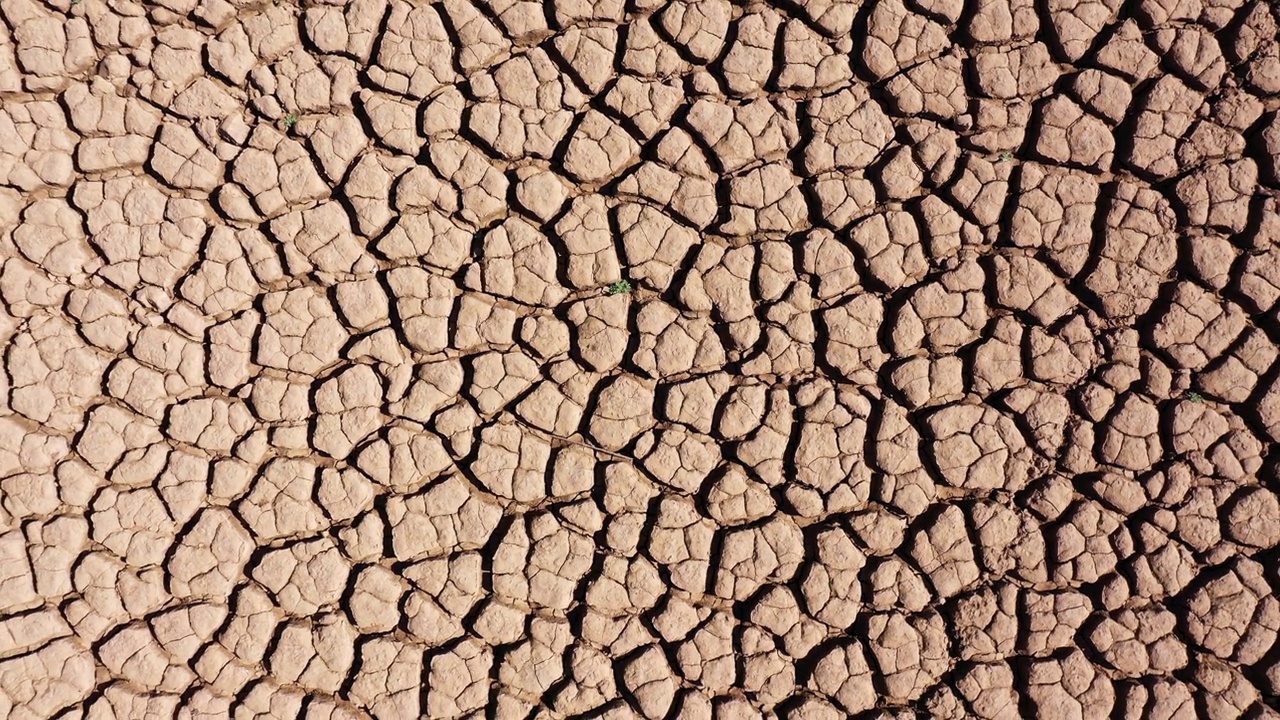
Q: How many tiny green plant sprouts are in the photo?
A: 4